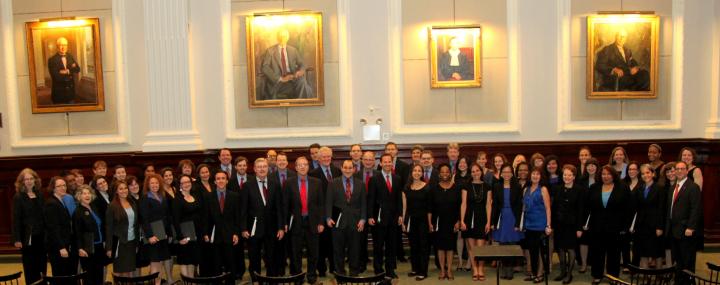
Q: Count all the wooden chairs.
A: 10